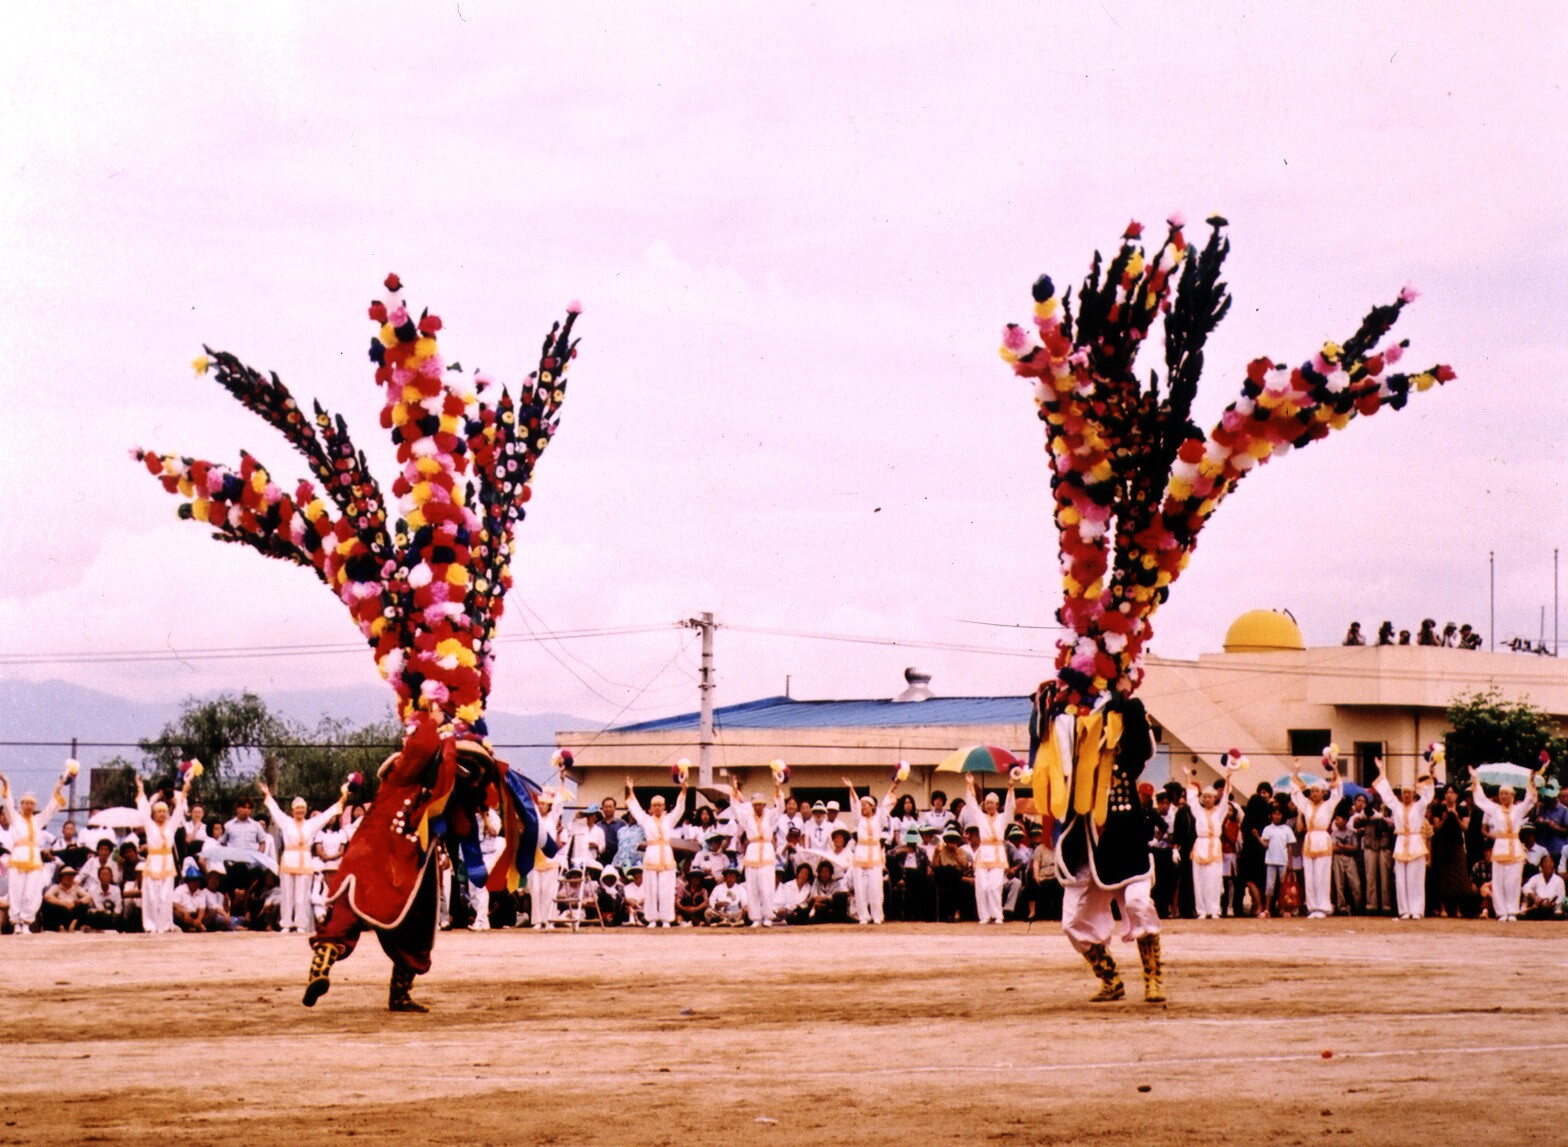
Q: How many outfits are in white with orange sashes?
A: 12